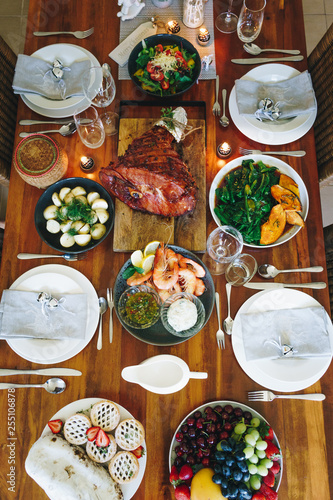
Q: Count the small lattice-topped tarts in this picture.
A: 5